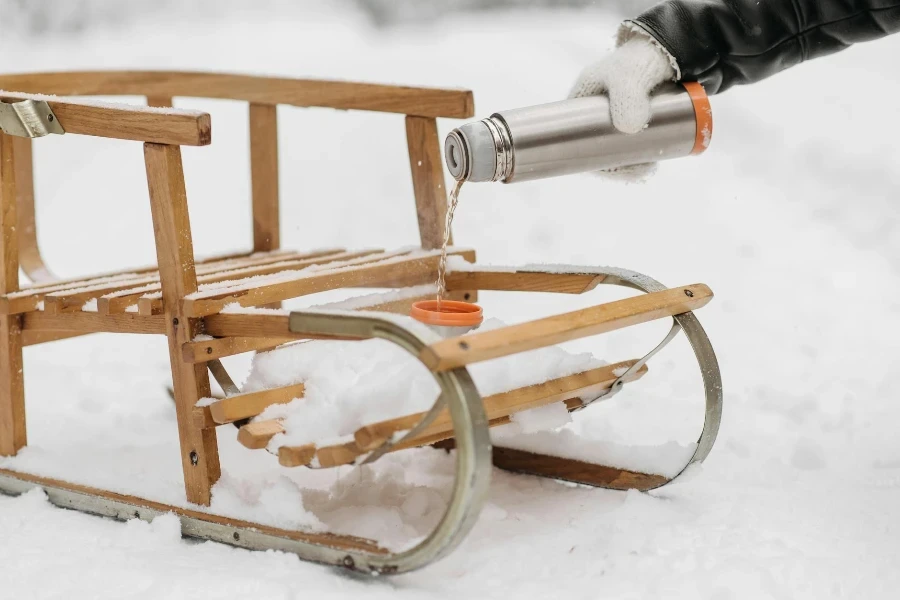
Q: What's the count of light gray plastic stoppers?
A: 1